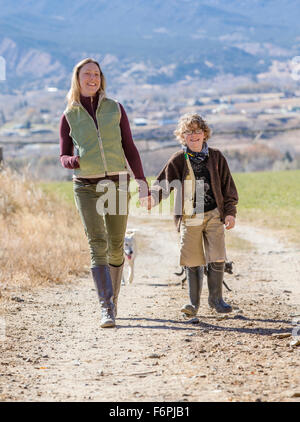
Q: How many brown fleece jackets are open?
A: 1